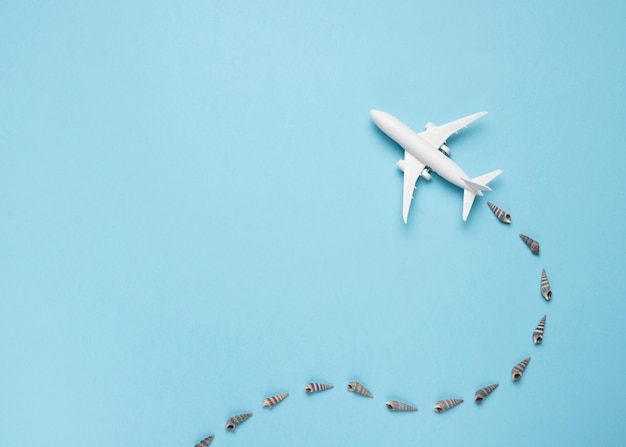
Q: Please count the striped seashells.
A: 13